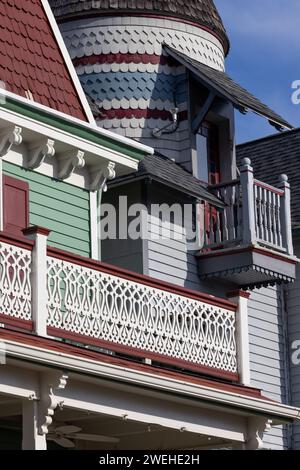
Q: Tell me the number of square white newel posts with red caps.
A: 2